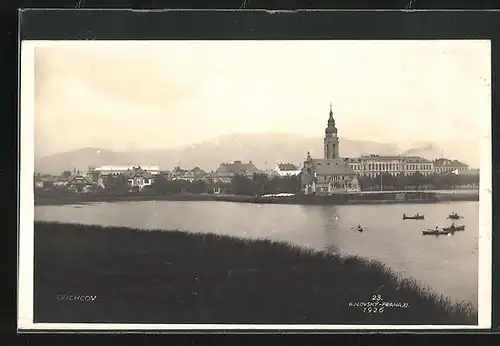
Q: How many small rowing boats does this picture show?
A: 5